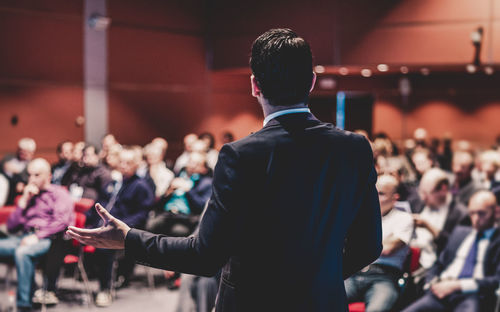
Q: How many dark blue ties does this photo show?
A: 1